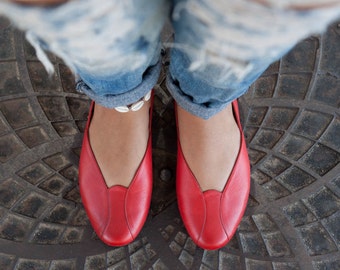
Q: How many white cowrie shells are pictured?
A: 3